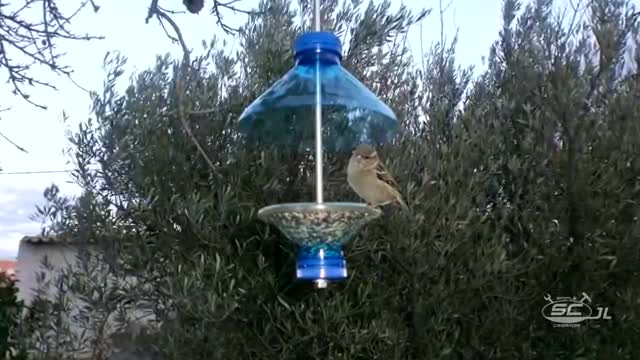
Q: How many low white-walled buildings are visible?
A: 1